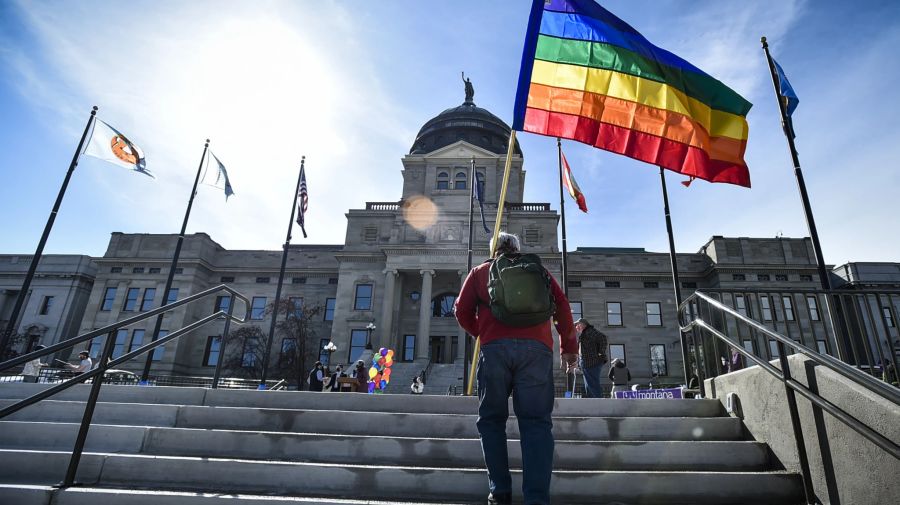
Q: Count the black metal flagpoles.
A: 7